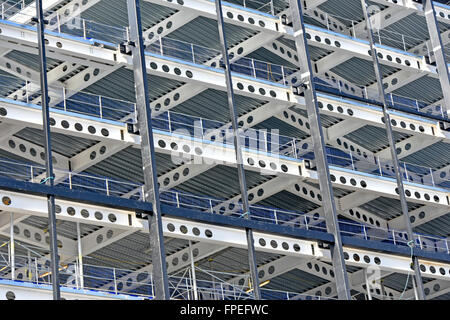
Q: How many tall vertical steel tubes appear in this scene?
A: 6